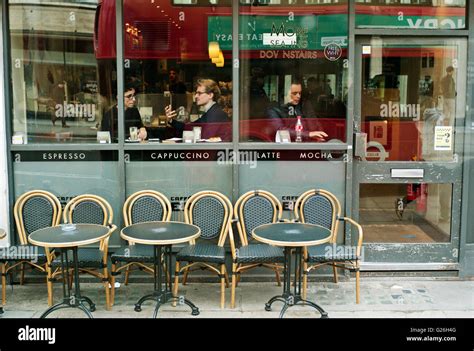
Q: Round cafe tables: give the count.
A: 3